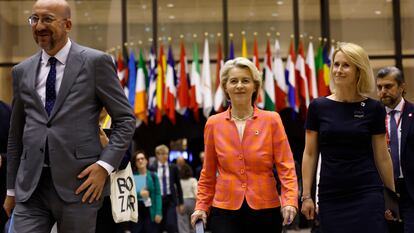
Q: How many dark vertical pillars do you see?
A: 6